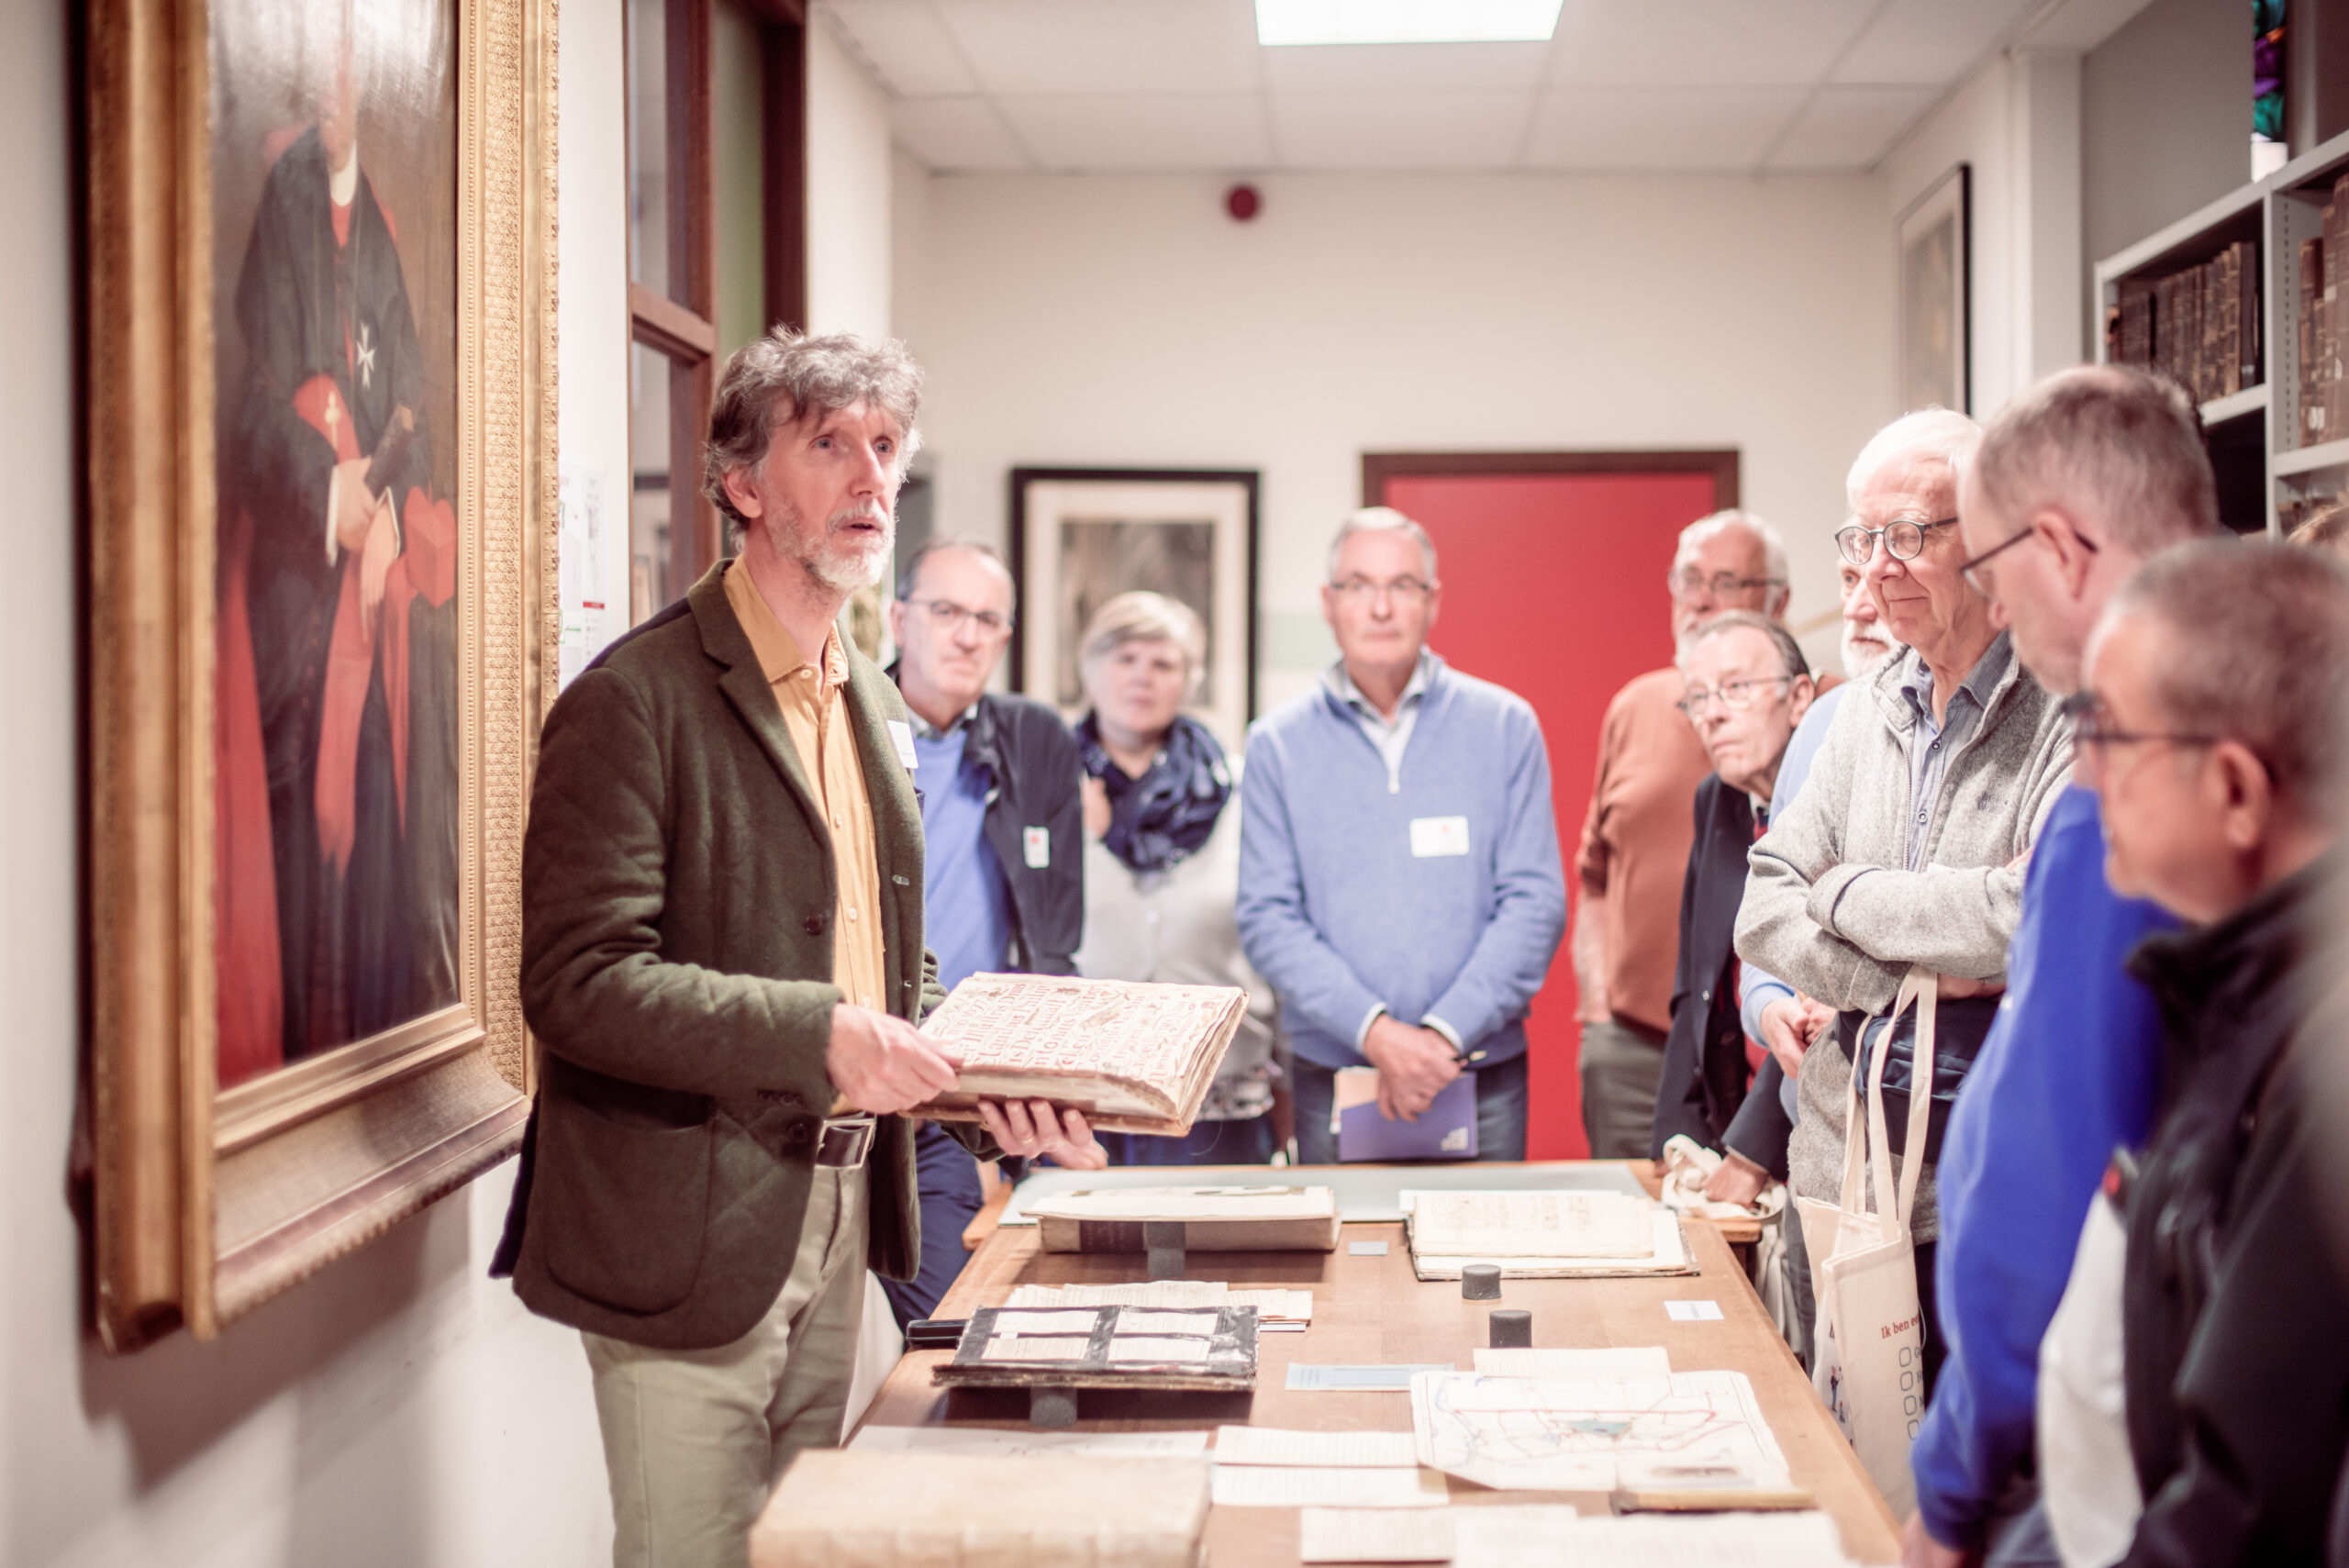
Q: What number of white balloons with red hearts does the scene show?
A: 0